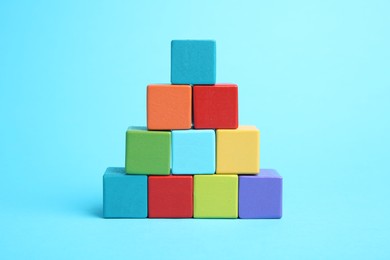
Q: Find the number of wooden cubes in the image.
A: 10